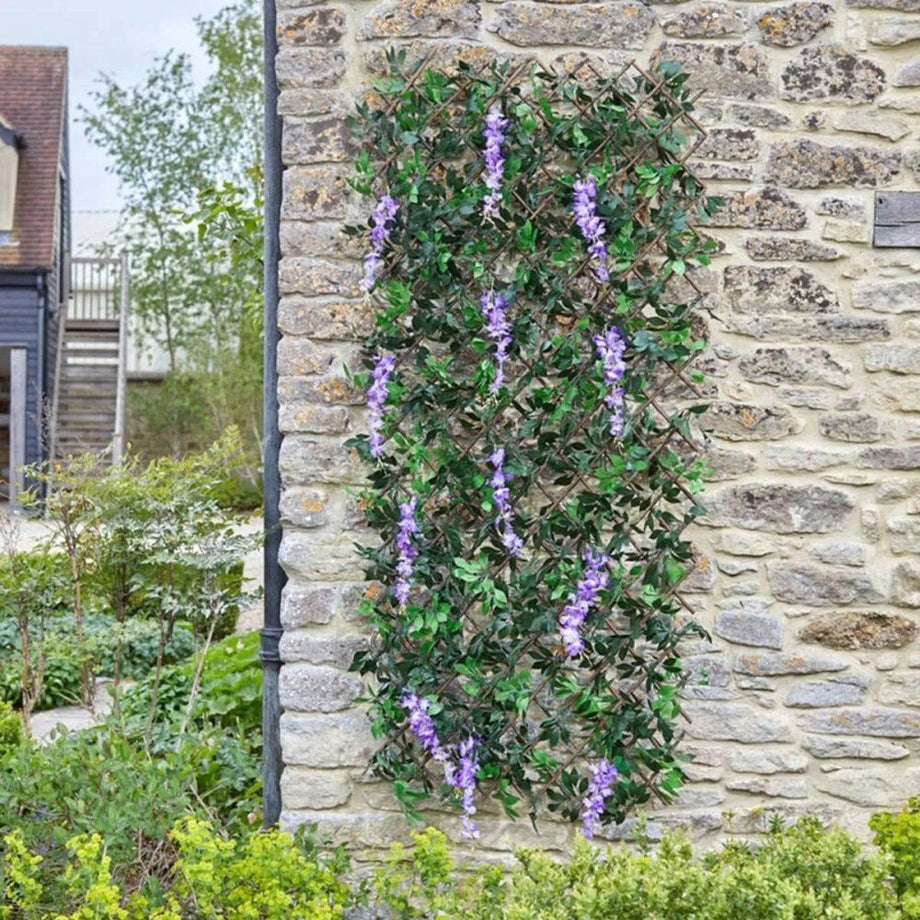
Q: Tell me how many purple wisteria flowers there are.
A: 12